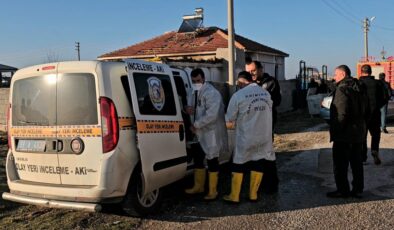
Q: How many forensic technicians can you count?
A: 2